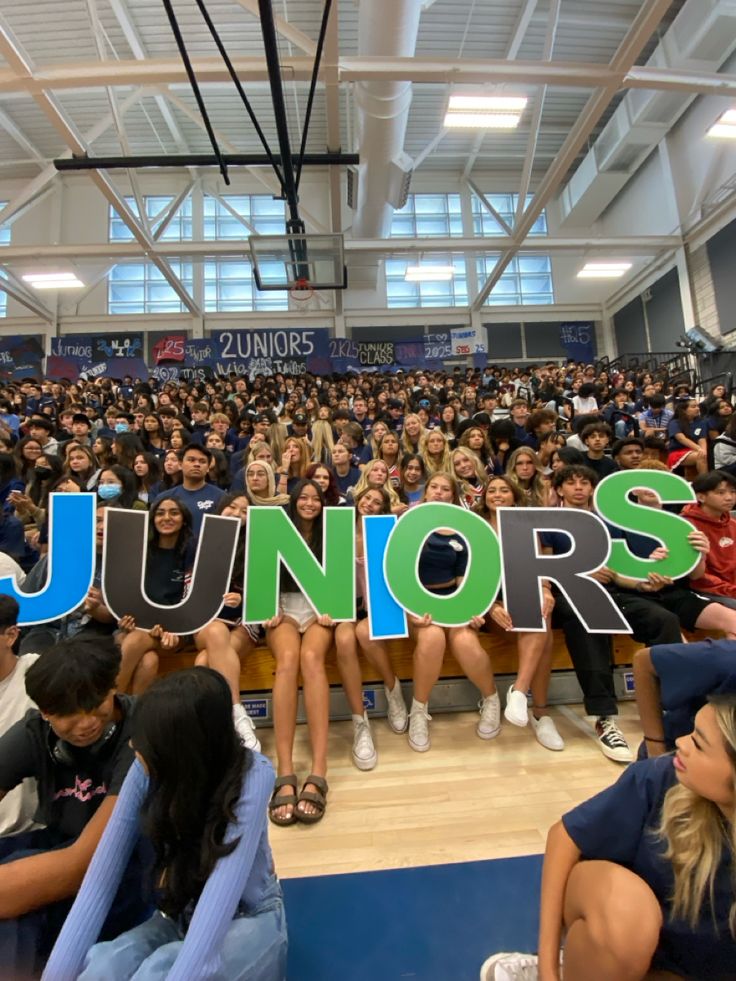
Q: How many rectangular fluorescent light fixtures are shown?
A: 5